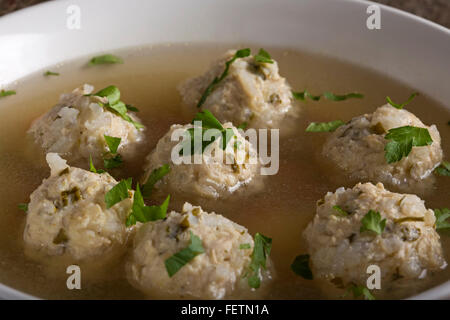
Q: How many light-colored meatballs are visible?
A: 7